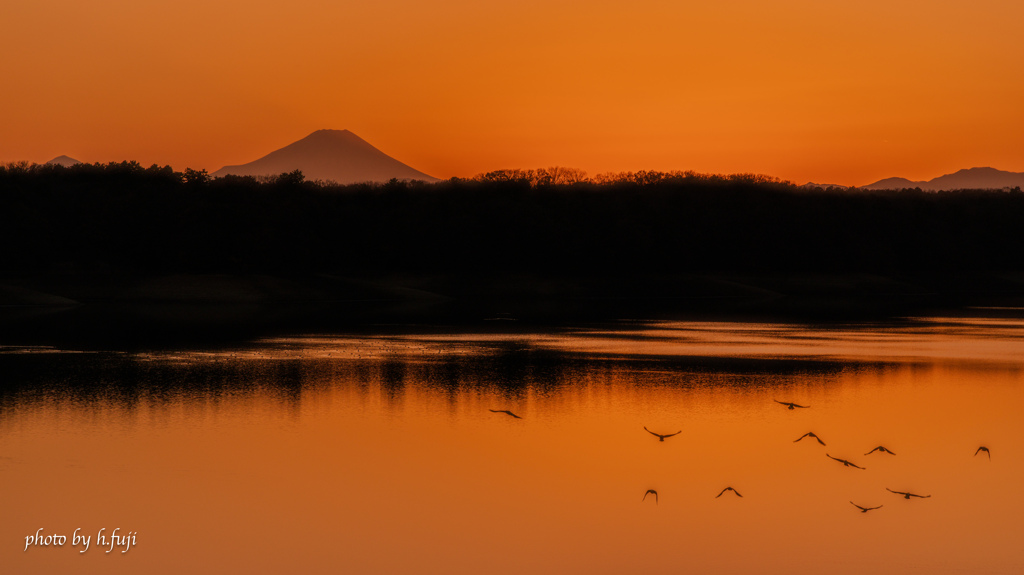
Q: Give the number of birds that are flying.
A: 11